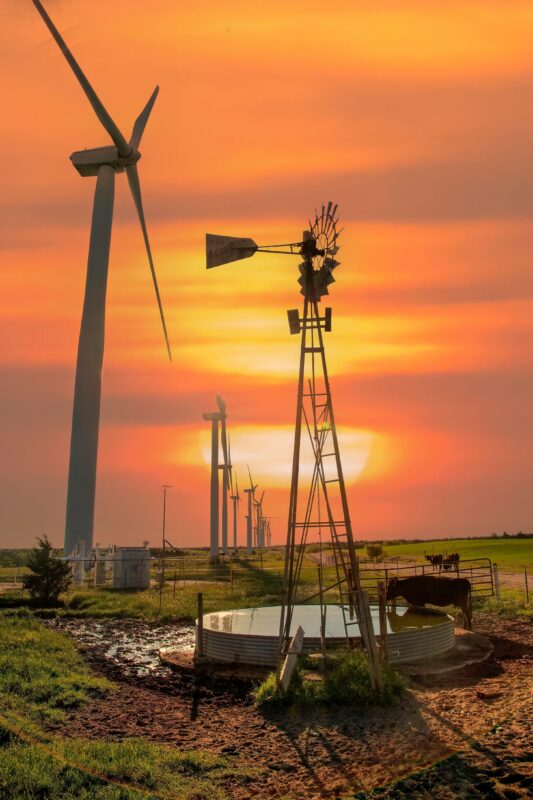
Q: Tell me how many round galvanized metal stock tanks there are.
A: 1